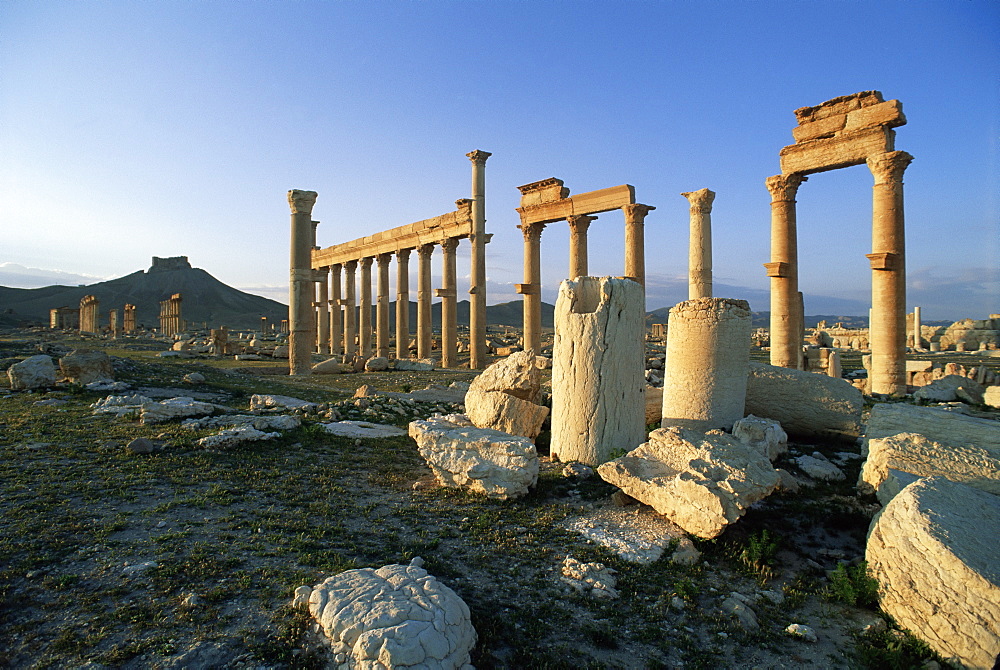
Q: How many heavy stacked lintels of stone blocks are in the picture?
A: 3